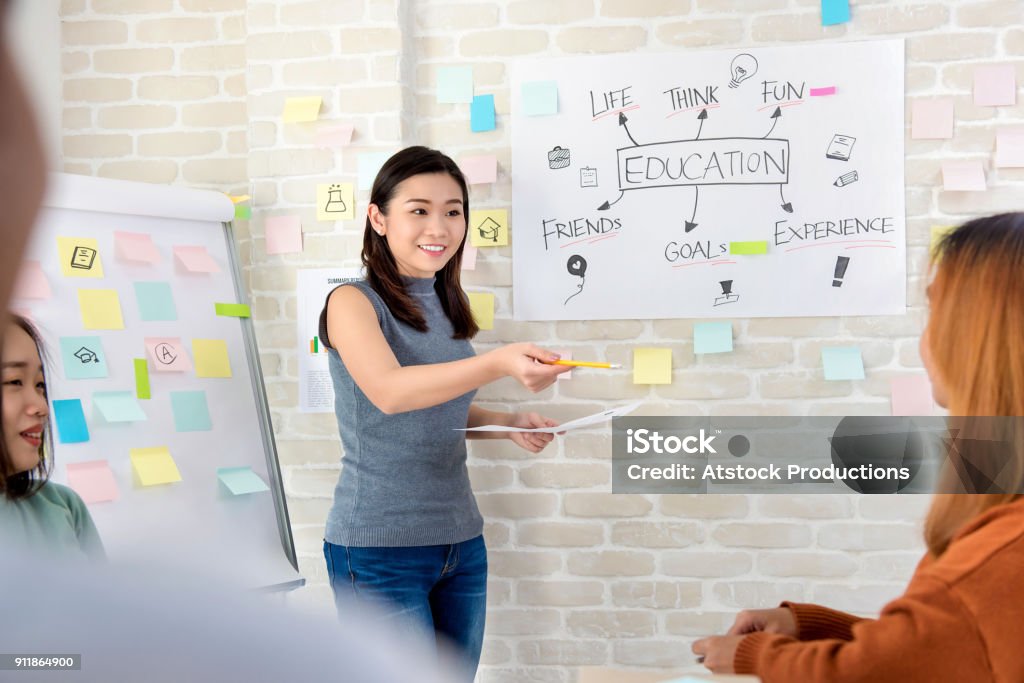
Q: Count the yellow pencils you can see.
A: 1